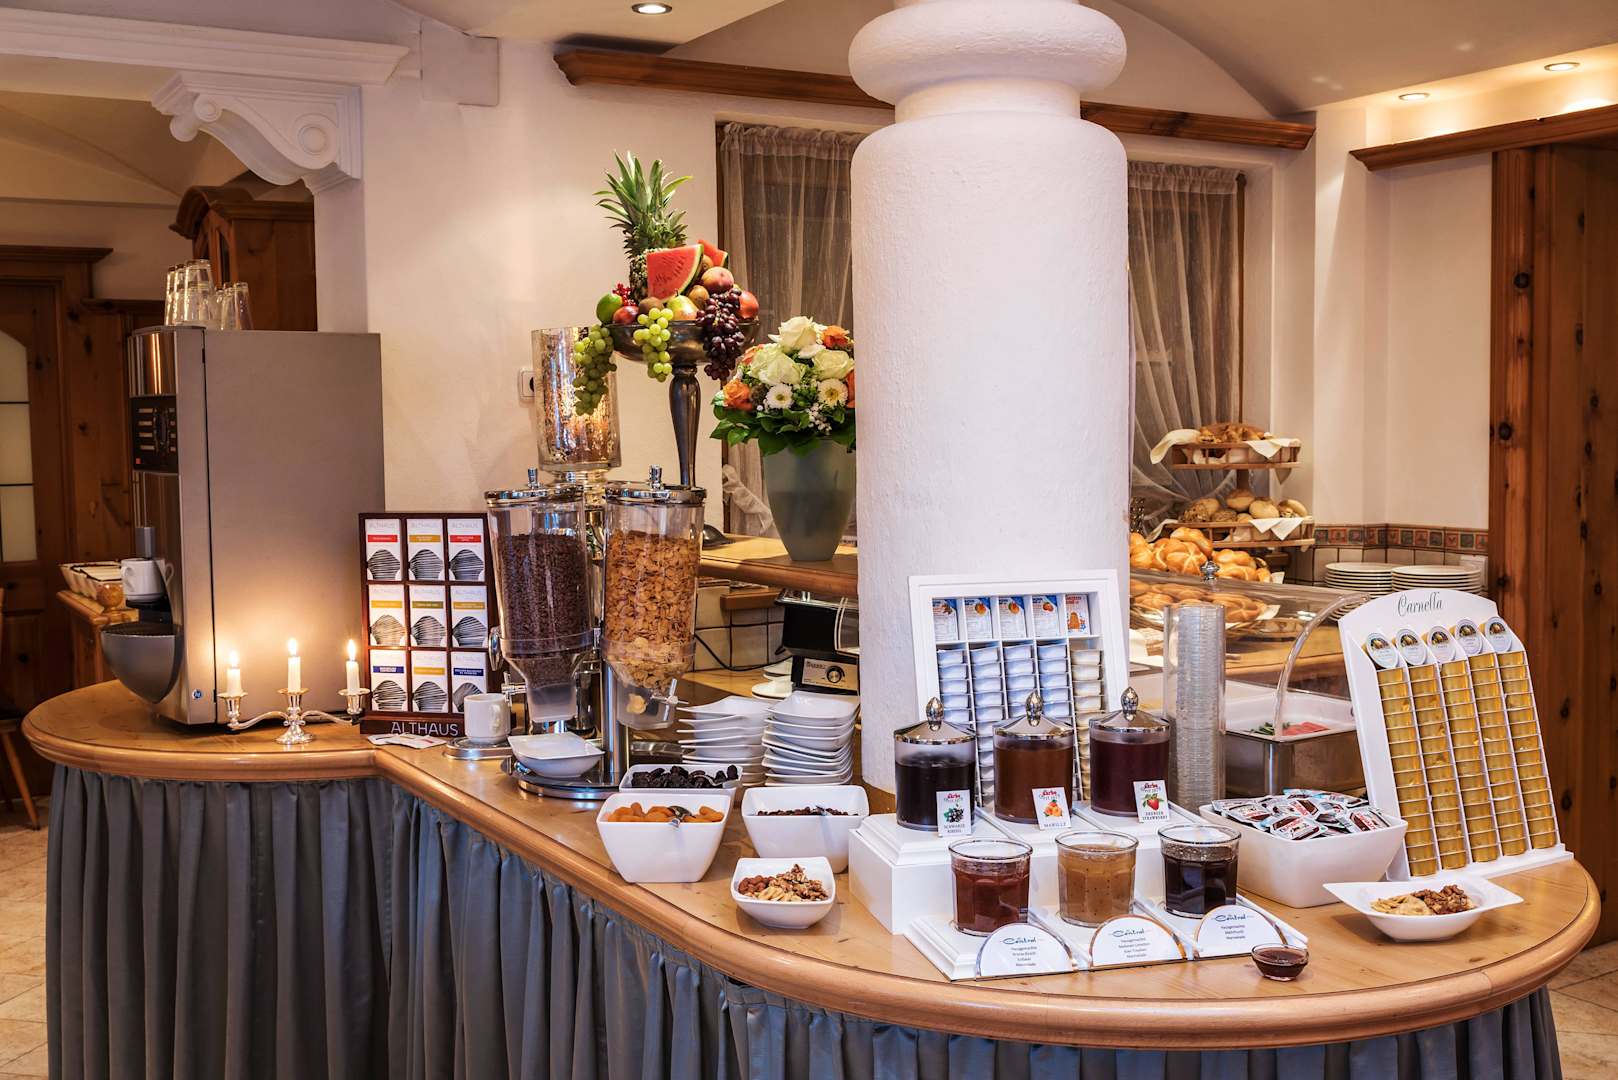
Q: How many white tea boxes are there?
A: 9